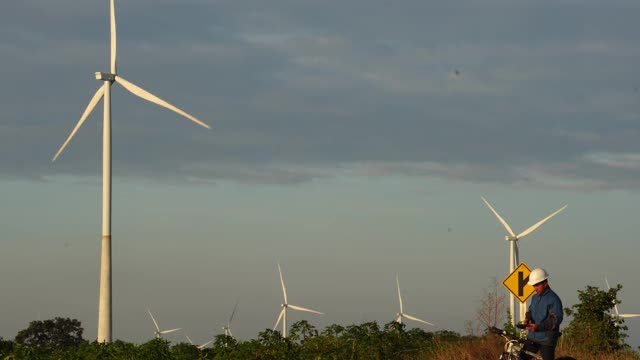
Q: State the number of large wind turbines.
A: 2